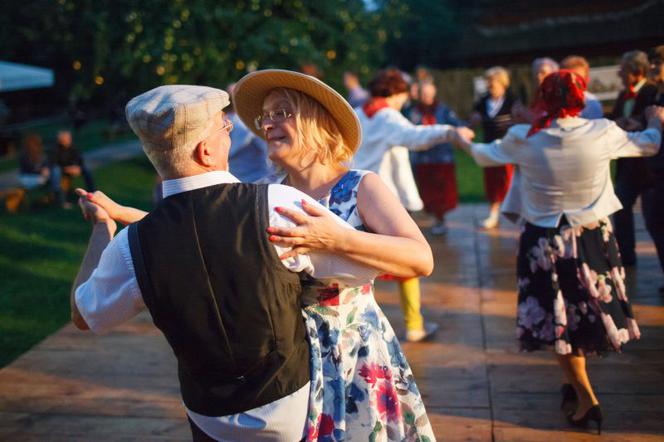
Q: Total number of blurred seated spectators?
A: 2